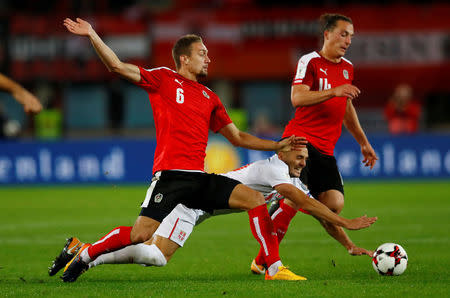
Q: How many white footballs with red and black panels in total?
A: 1